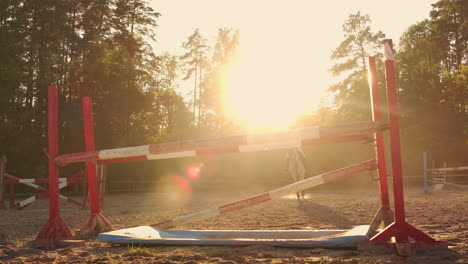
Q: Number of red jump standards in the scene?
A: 4